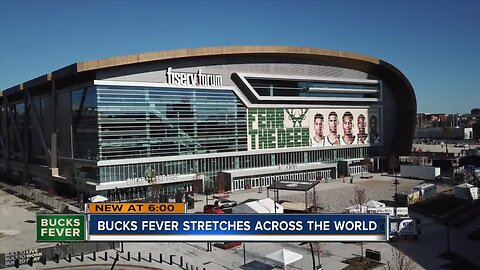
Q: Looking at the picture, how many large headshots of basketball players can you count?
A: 5